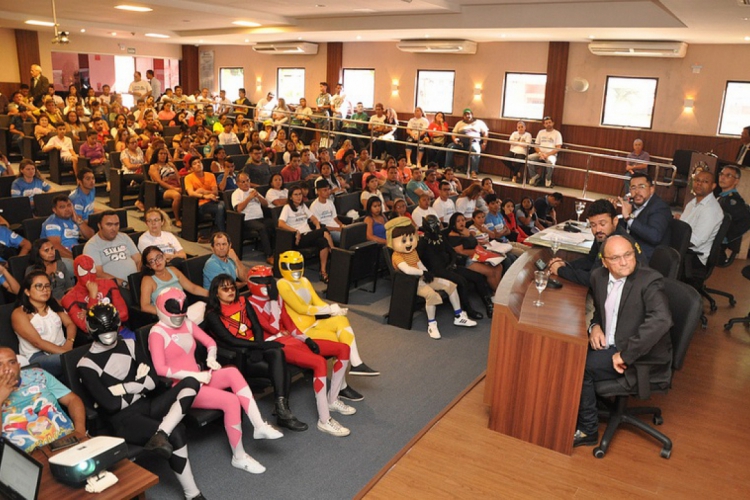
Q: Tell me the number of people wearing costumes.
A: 8